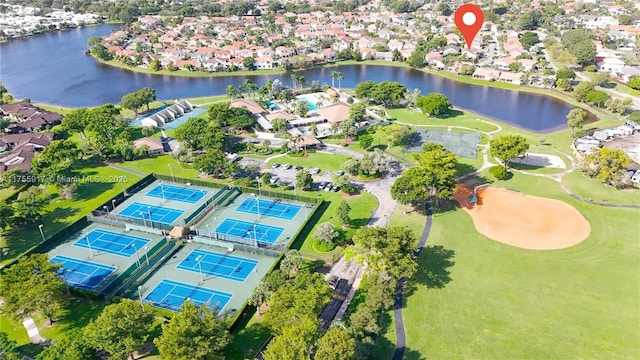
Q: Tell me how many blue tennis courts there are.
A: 8